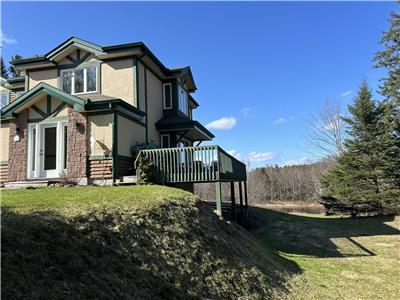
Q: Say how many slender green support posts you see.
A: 4